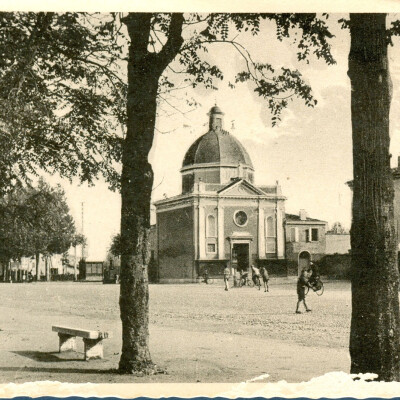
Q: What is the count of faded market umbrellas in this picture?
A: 0